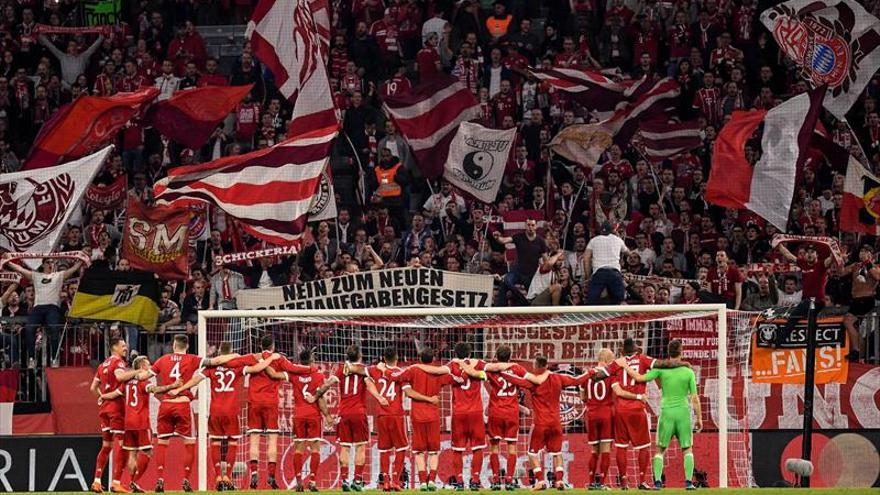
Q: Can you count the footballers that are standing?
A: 15